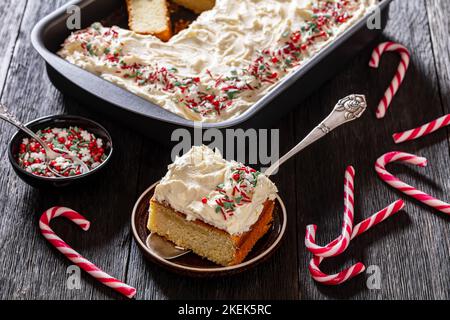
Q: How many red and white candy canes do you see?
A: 6